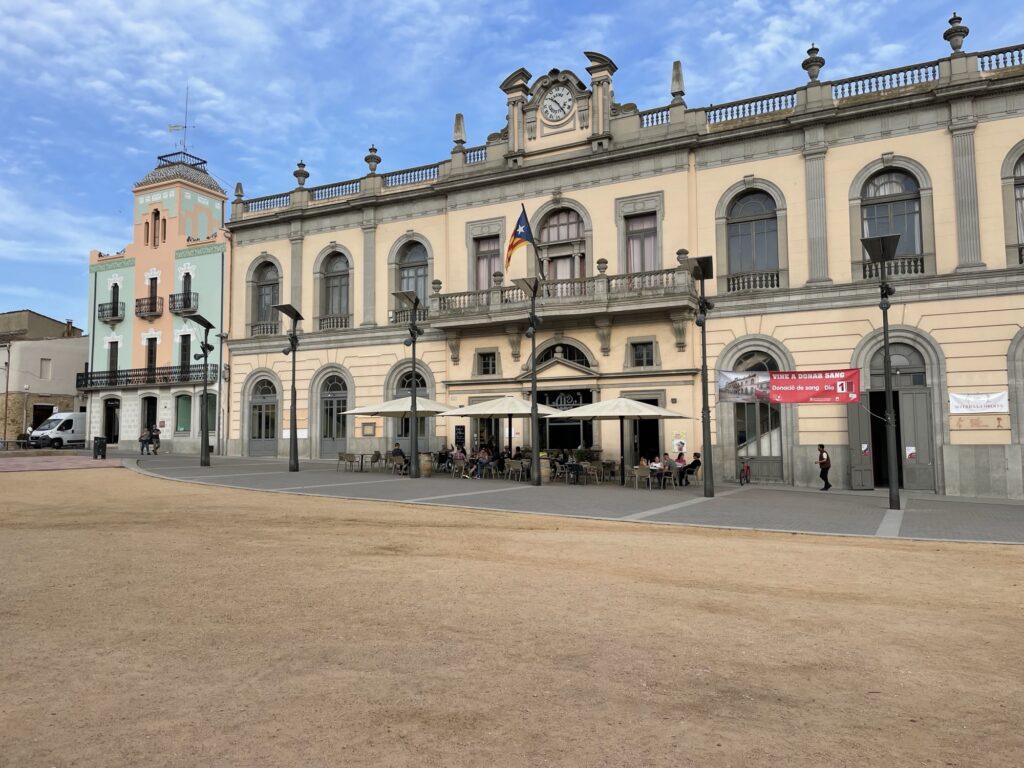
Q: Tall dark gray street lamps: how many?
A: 6